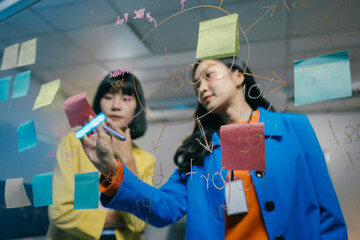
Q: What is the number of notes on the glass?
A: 13